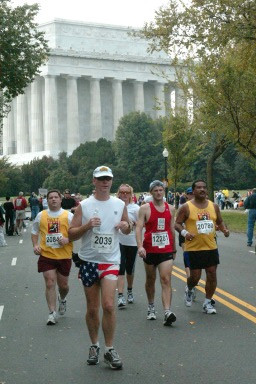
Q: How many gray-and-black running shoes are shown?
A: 2